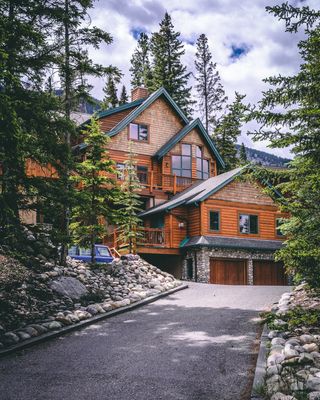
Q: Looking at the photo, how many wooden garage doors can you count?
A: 2